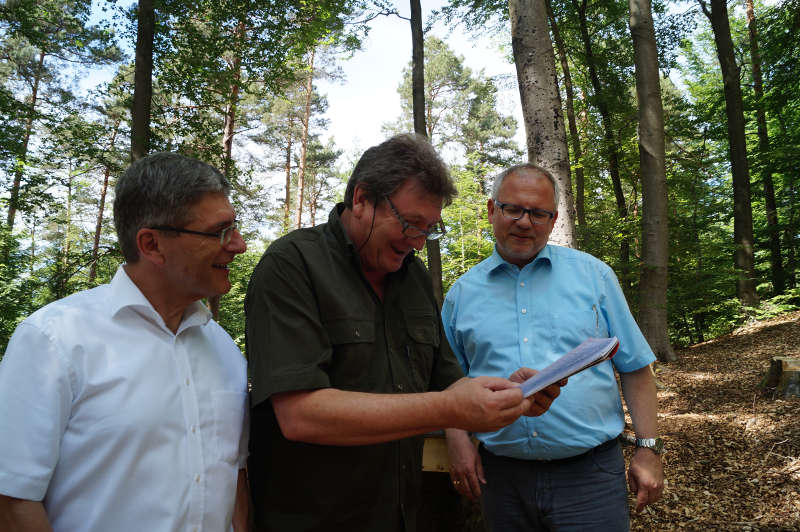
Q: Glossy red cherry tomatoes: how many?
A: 0